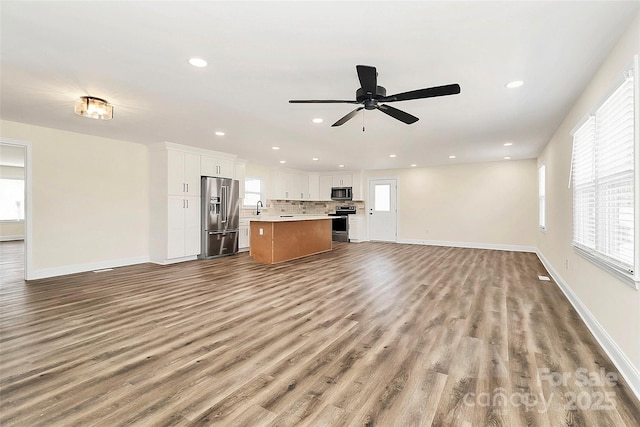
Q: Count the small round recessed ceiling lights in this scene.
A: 13